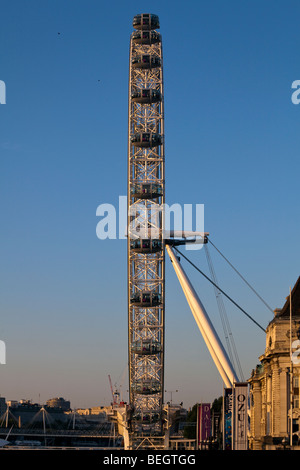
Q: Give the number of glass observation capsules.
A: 11